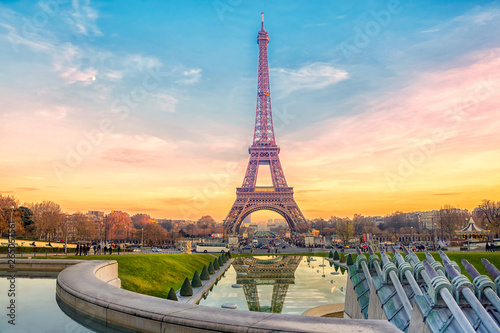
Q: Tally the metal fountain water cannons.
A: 14